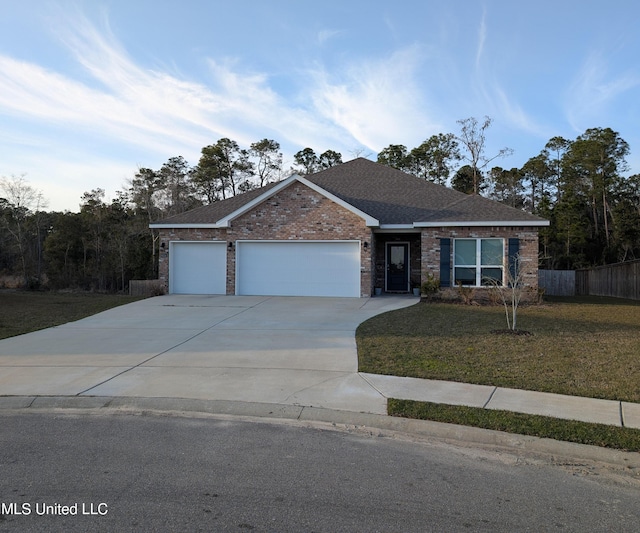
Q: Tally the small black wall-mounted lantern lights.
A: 3